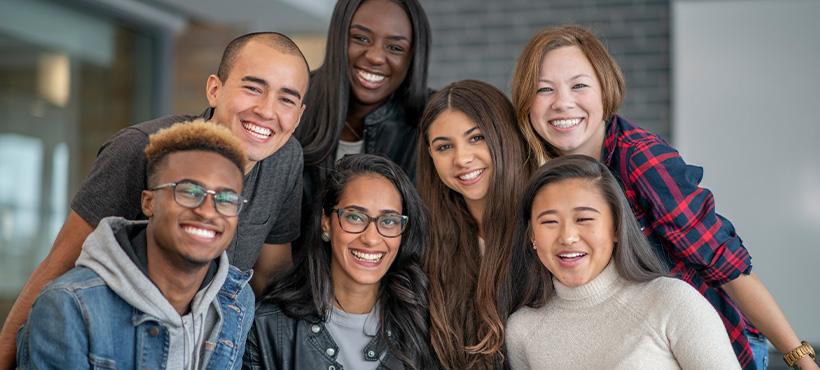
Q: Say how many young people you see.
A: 7